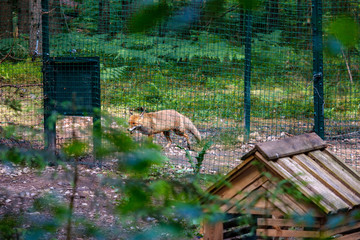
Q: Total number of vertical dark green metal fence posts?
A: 3